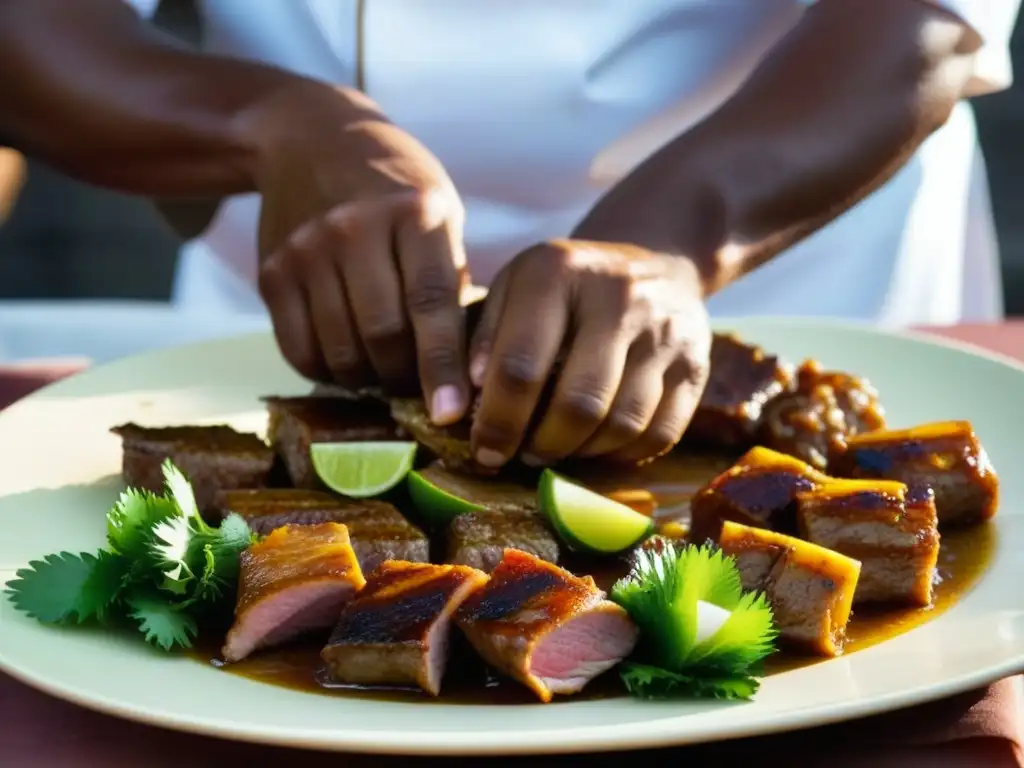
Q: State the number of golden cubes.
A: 4